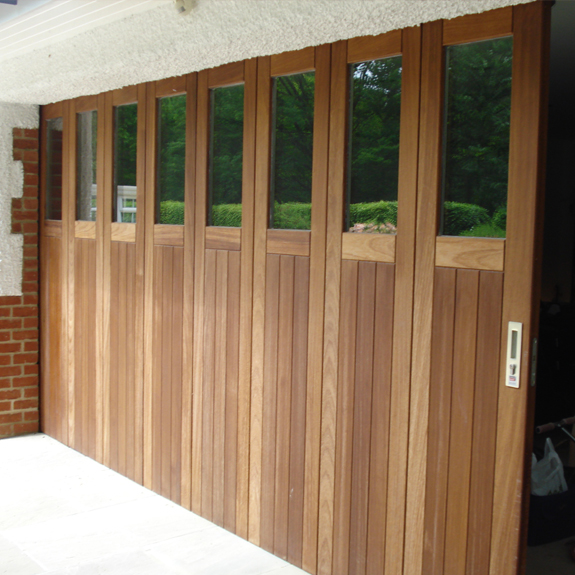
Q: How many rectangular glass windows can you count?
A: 8